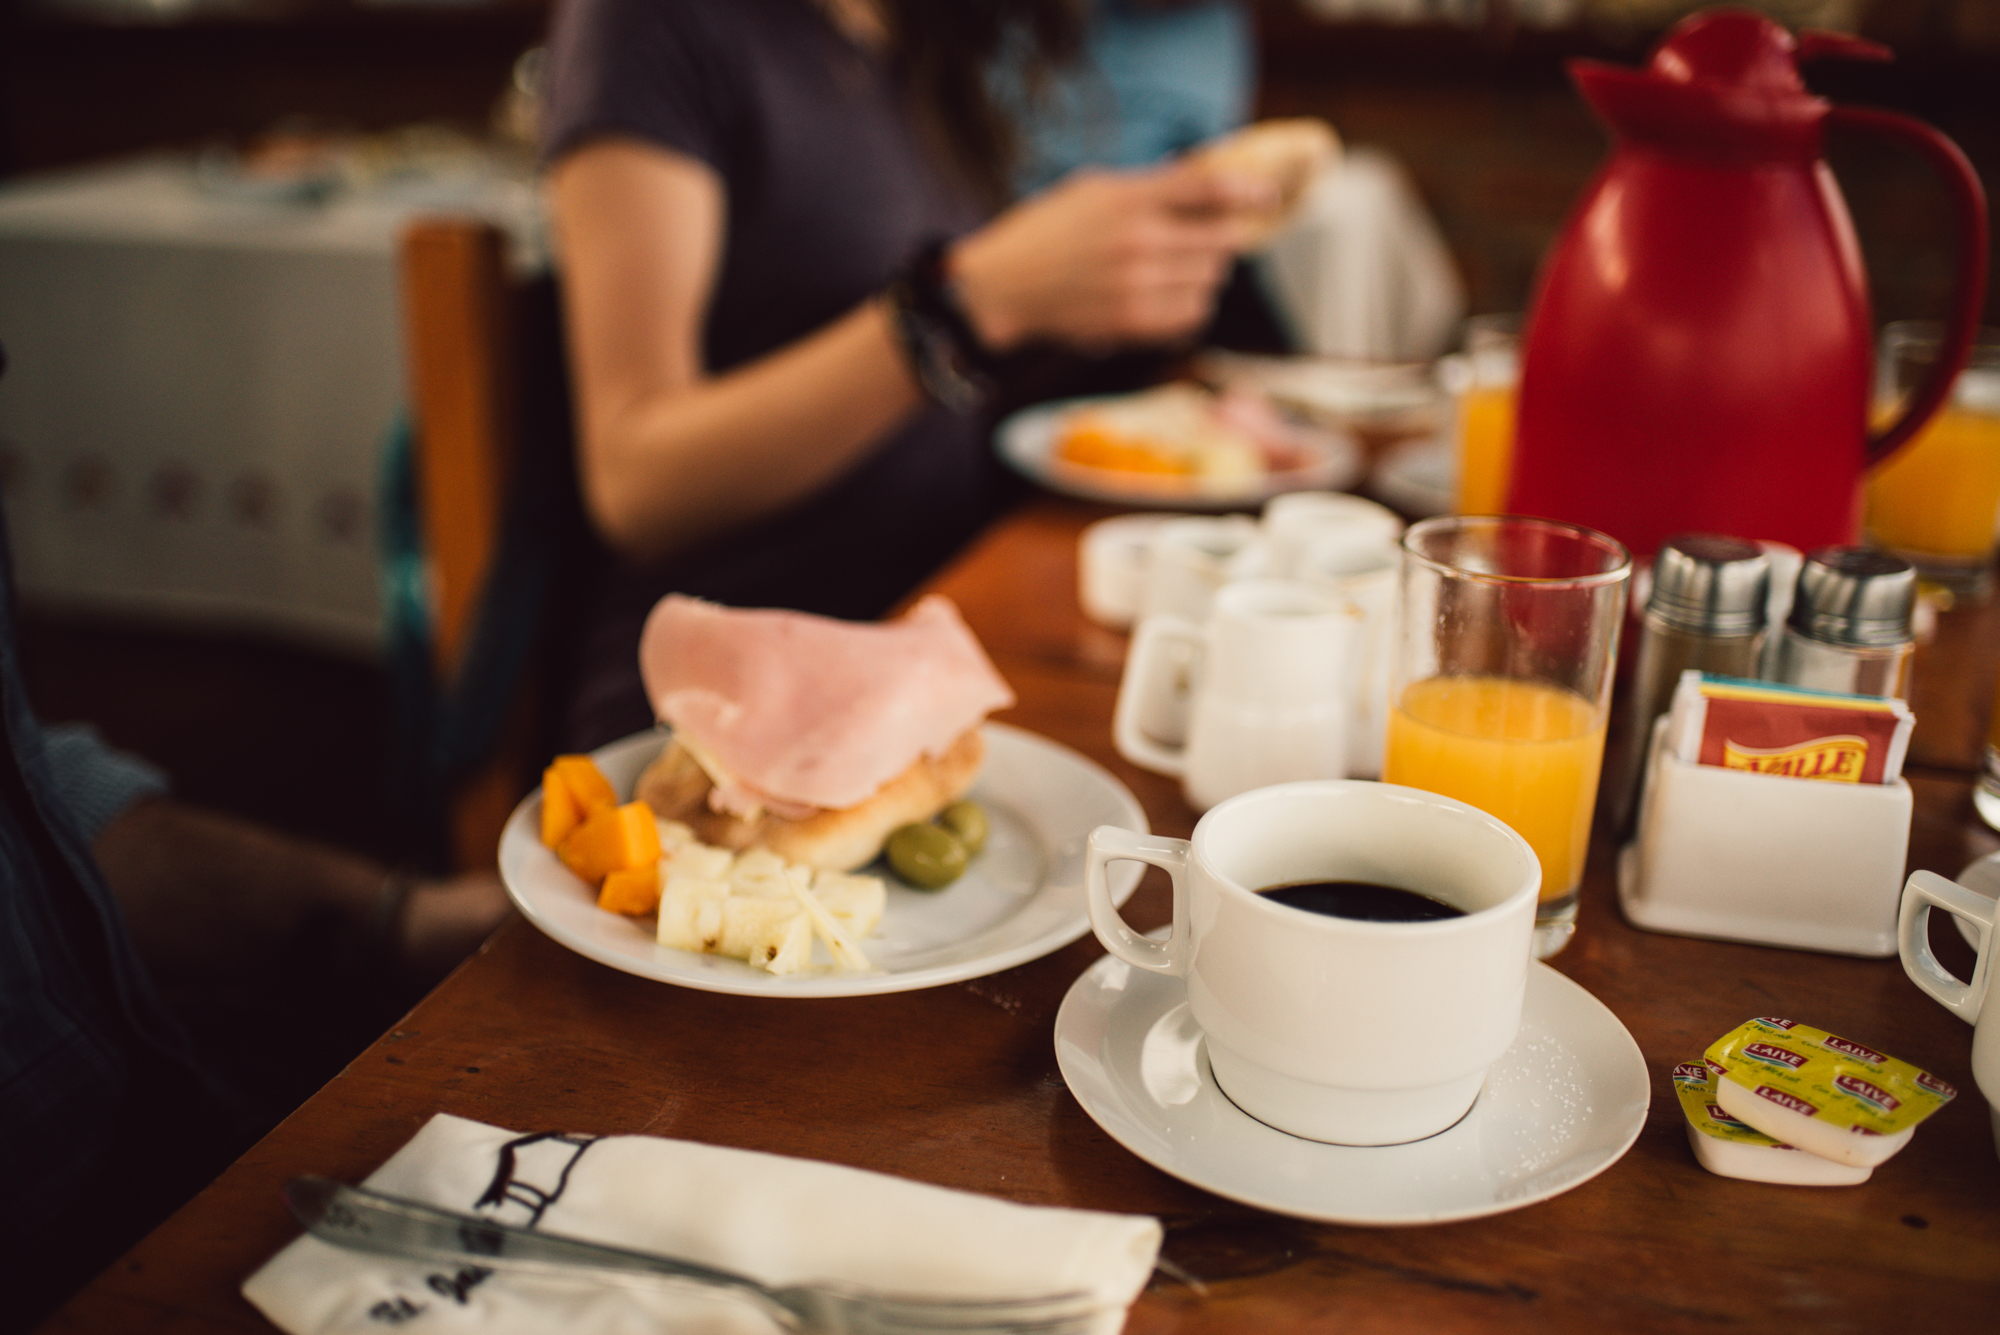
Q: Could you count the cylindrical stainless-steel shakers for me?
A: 2